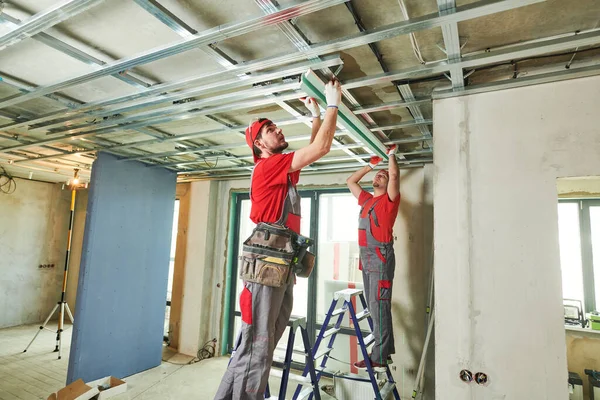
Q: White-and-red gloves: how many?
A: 4